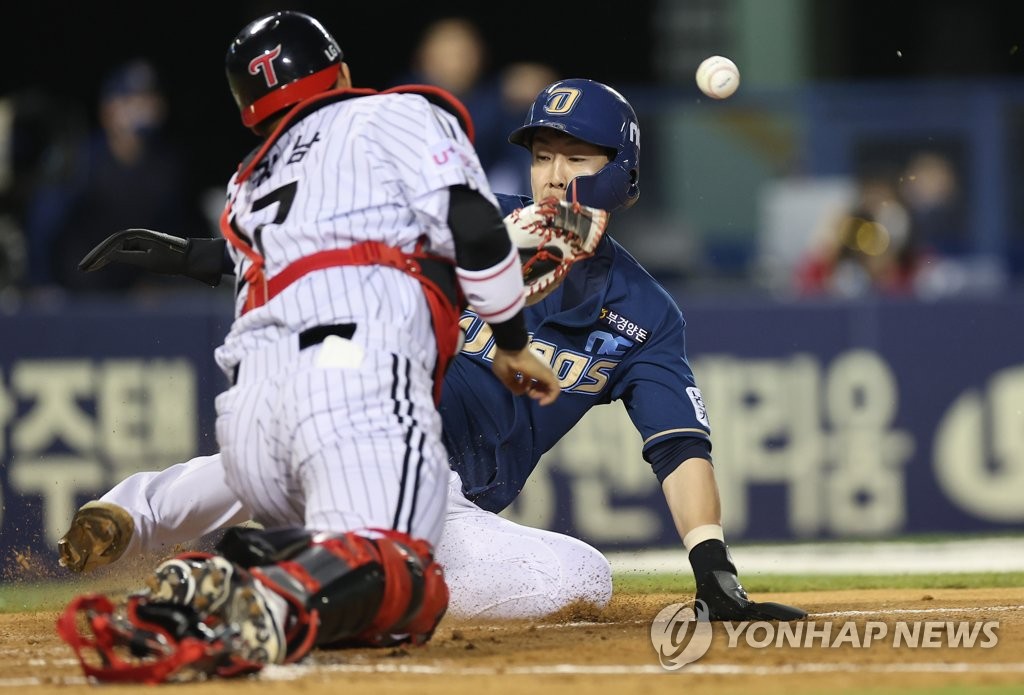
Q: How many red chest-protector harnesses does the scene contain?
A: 1